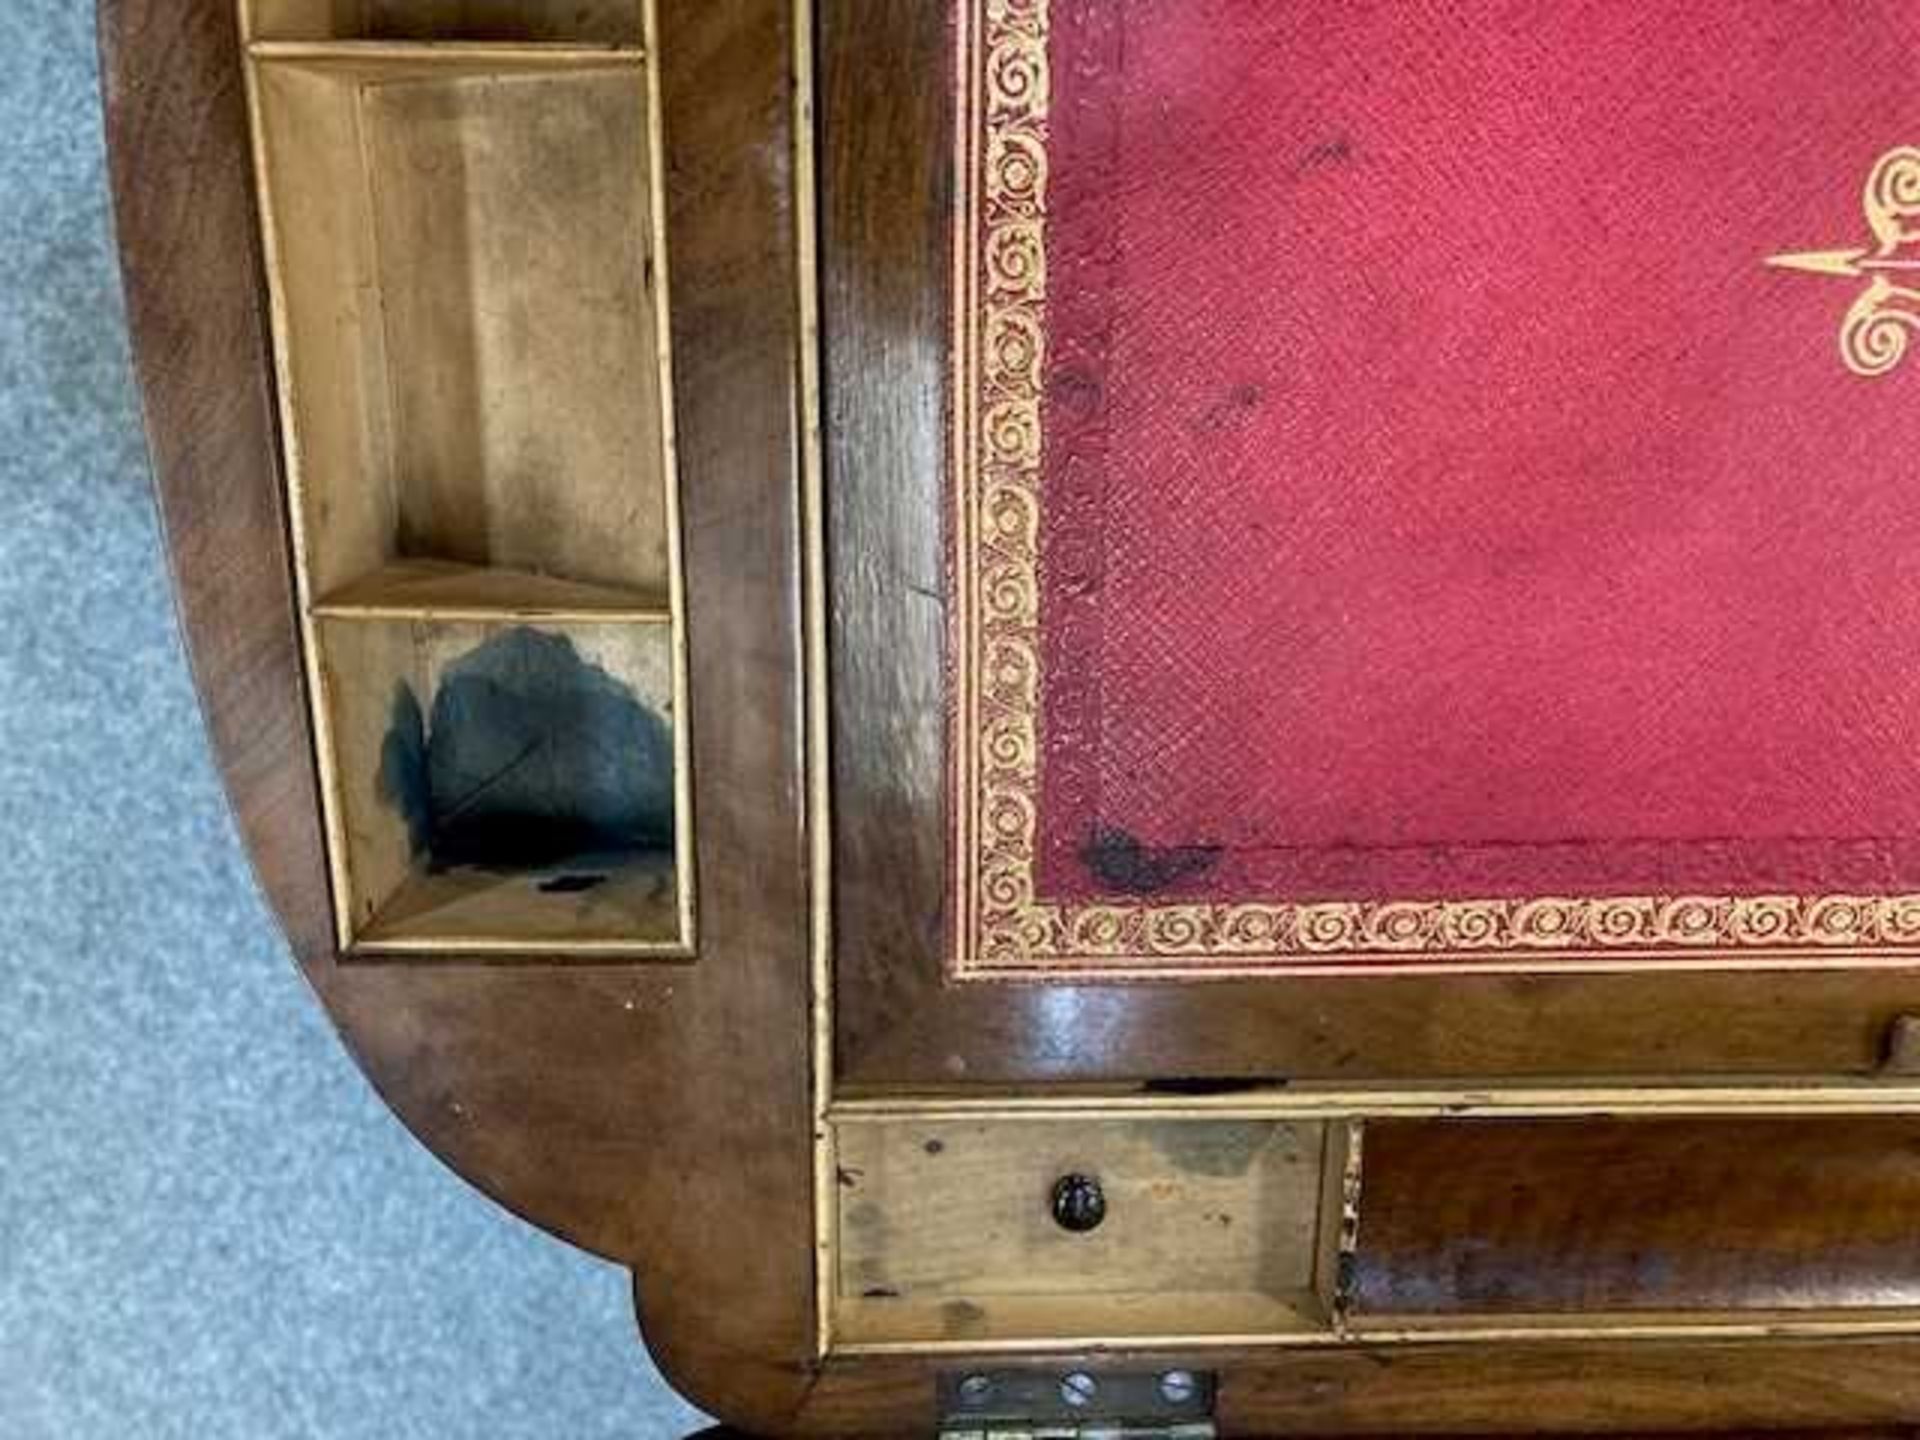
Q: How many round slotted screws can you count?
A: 3